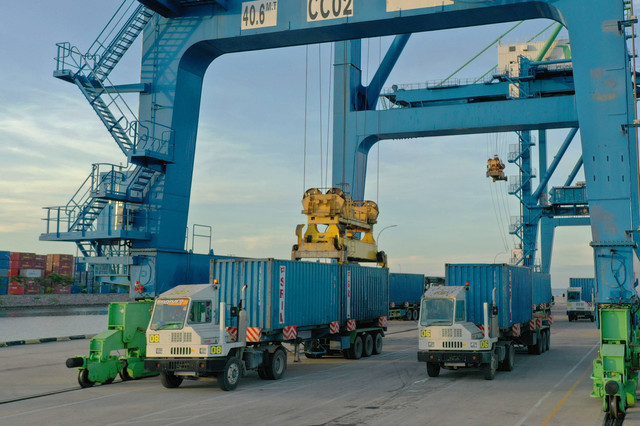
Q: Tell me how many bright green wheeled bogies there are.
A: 2